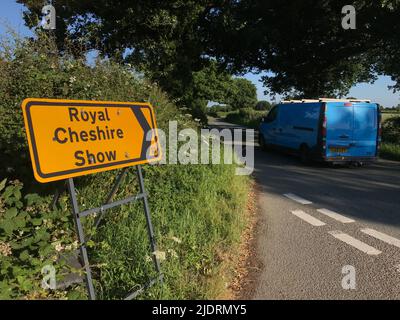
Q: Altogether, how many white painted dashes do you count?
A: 5